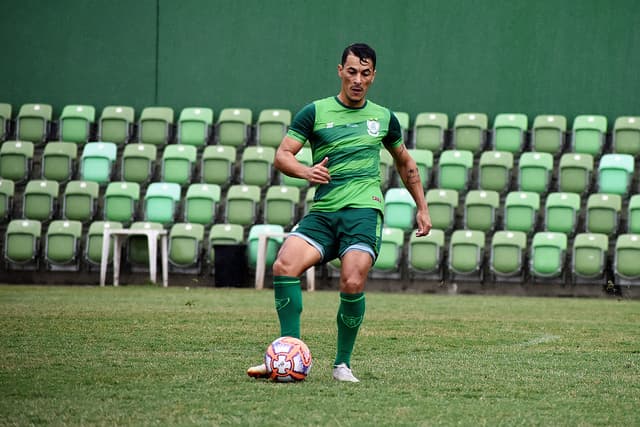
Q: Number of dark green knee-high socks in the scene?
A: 2